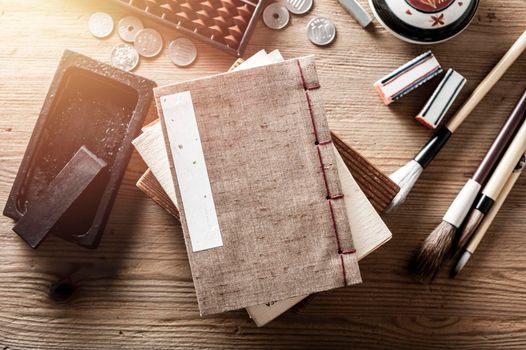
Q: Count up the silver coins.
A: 8